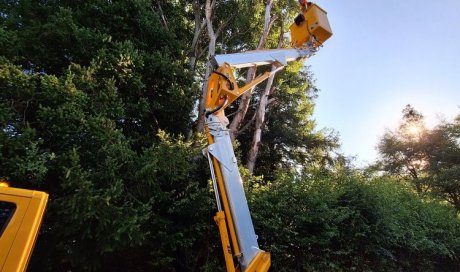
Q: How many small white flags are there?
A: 0